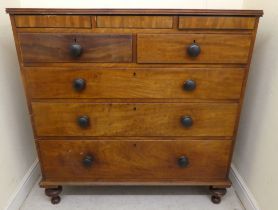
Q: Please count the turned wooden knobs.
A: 8